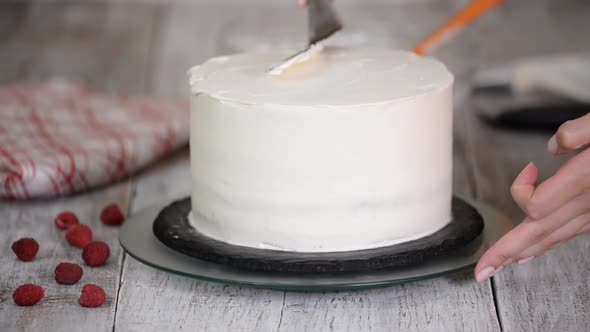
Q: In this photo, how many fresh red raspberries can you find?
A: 8